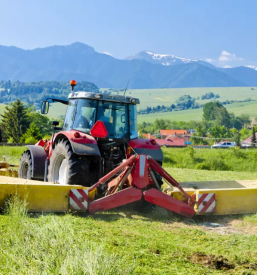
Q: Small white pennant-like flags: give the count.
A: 0